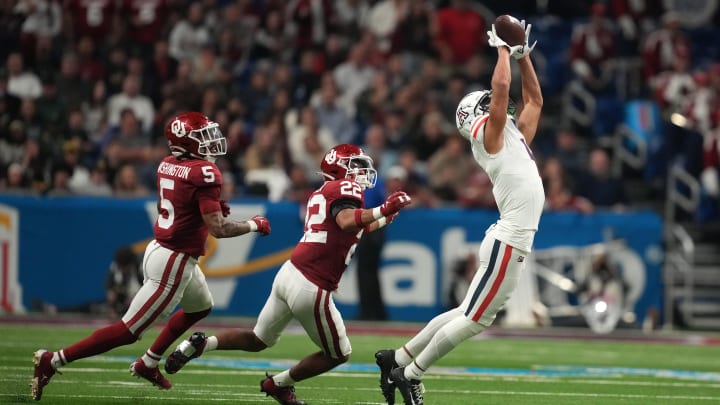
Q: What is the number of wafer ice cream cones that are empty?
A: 0